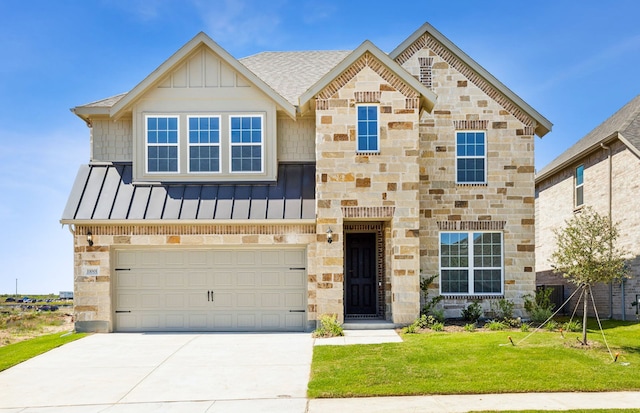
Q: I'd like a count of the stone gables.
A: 2